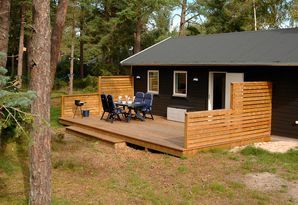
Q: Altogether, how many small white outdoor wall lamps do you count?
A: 2